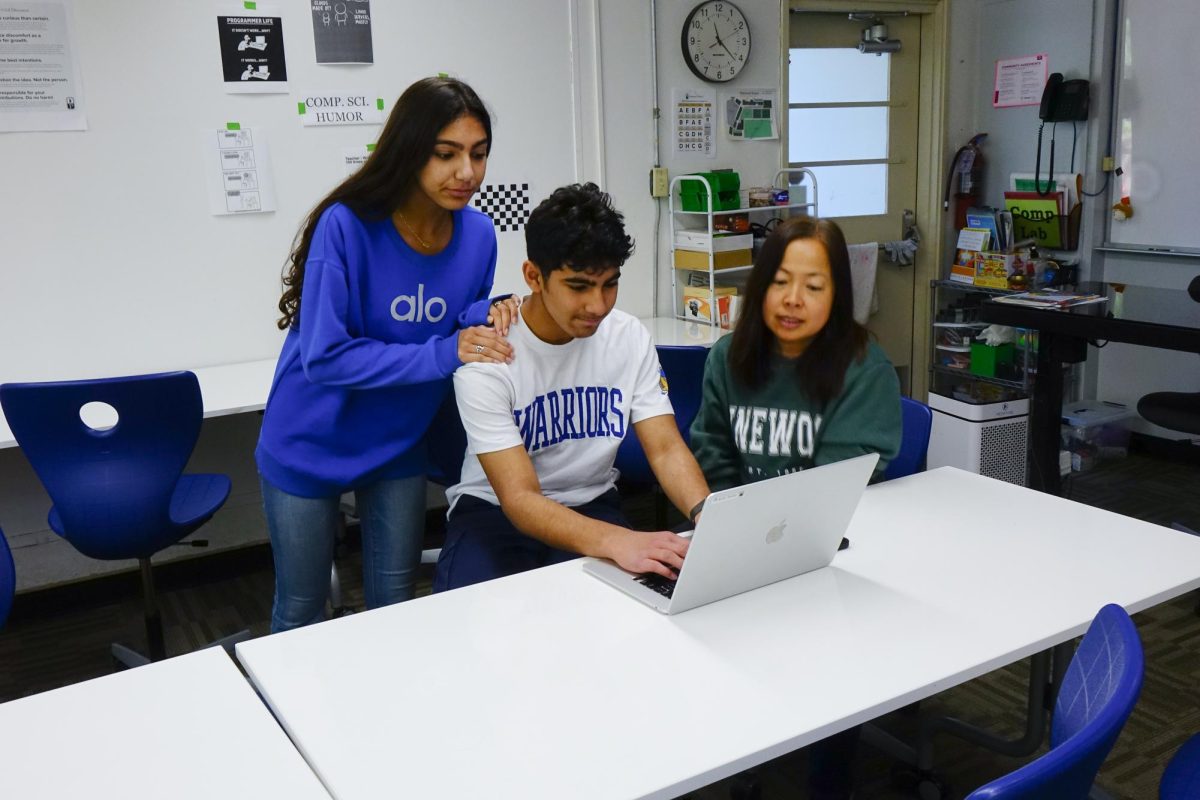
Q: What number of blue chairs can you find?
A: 7